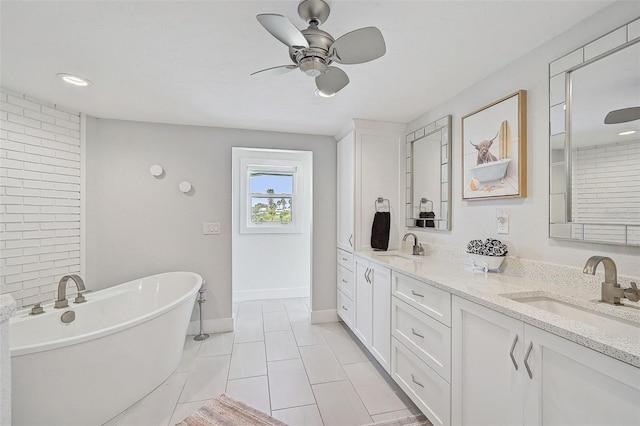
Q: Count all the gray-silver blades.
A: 4